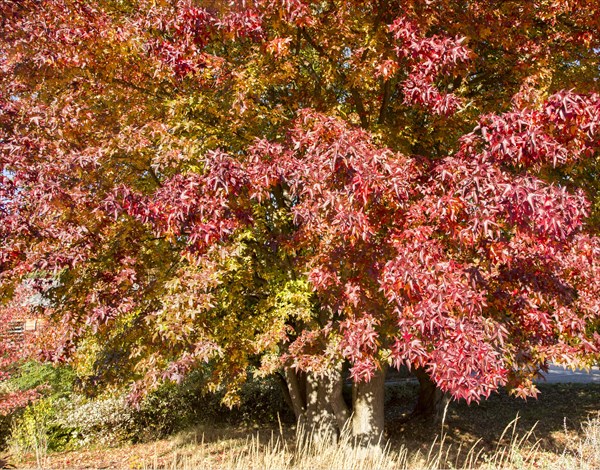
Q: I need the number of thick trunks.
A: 3